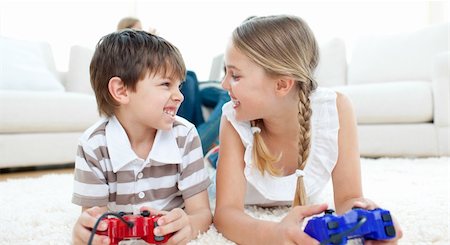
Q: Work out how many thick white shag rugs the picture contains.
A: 1